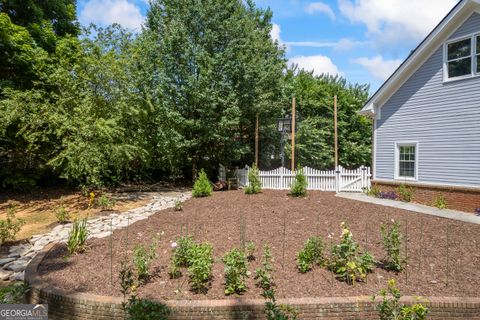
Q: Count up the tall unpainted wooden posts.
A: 3